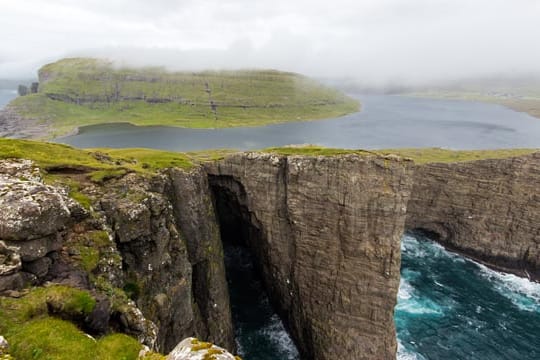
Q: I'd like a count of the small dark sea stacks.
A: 2